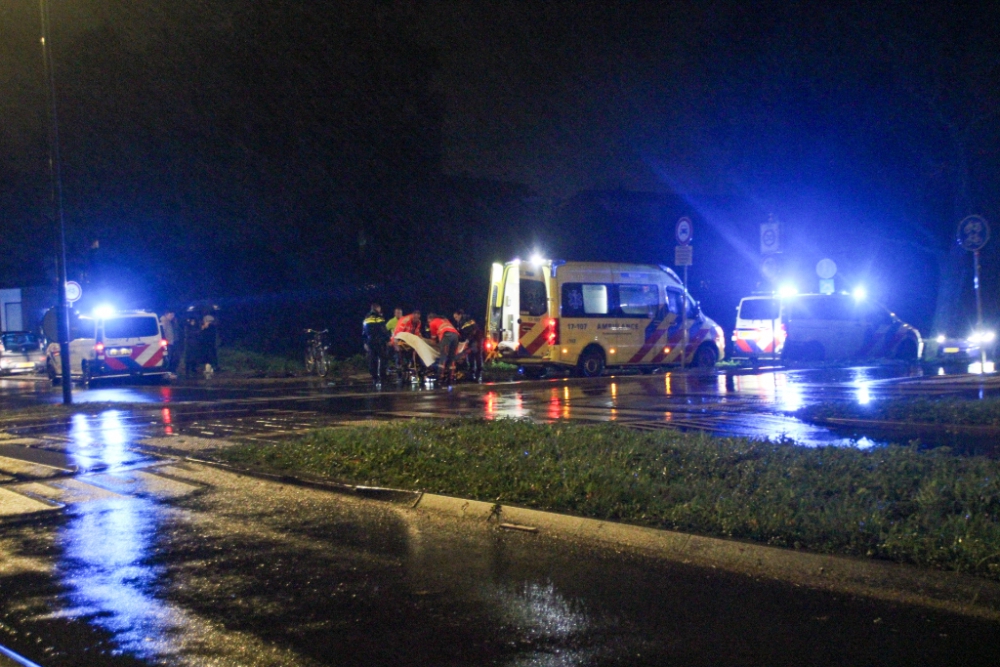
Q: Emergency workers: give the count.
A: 5